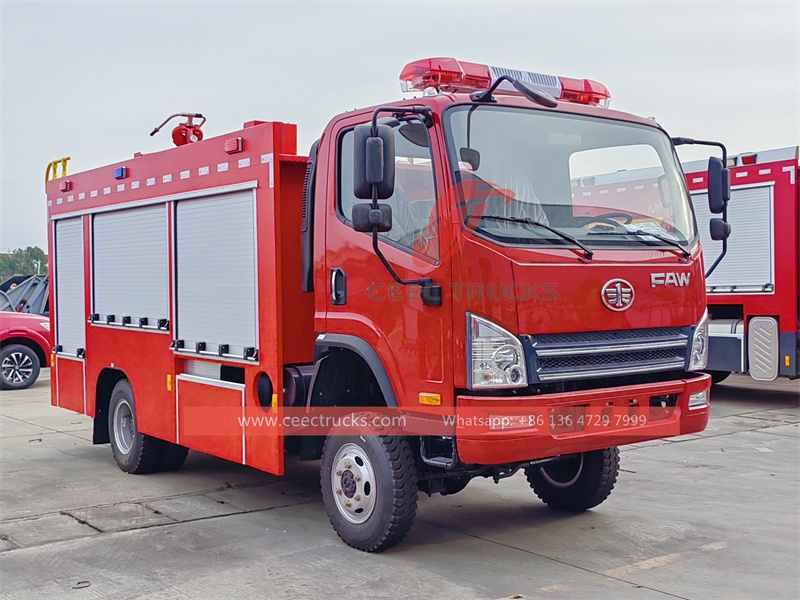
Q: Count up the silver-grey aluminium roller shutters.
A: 4